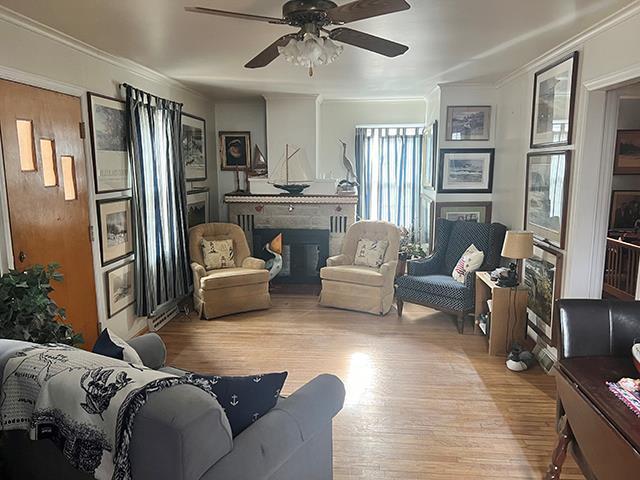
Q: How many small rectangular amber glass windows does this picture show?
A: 3